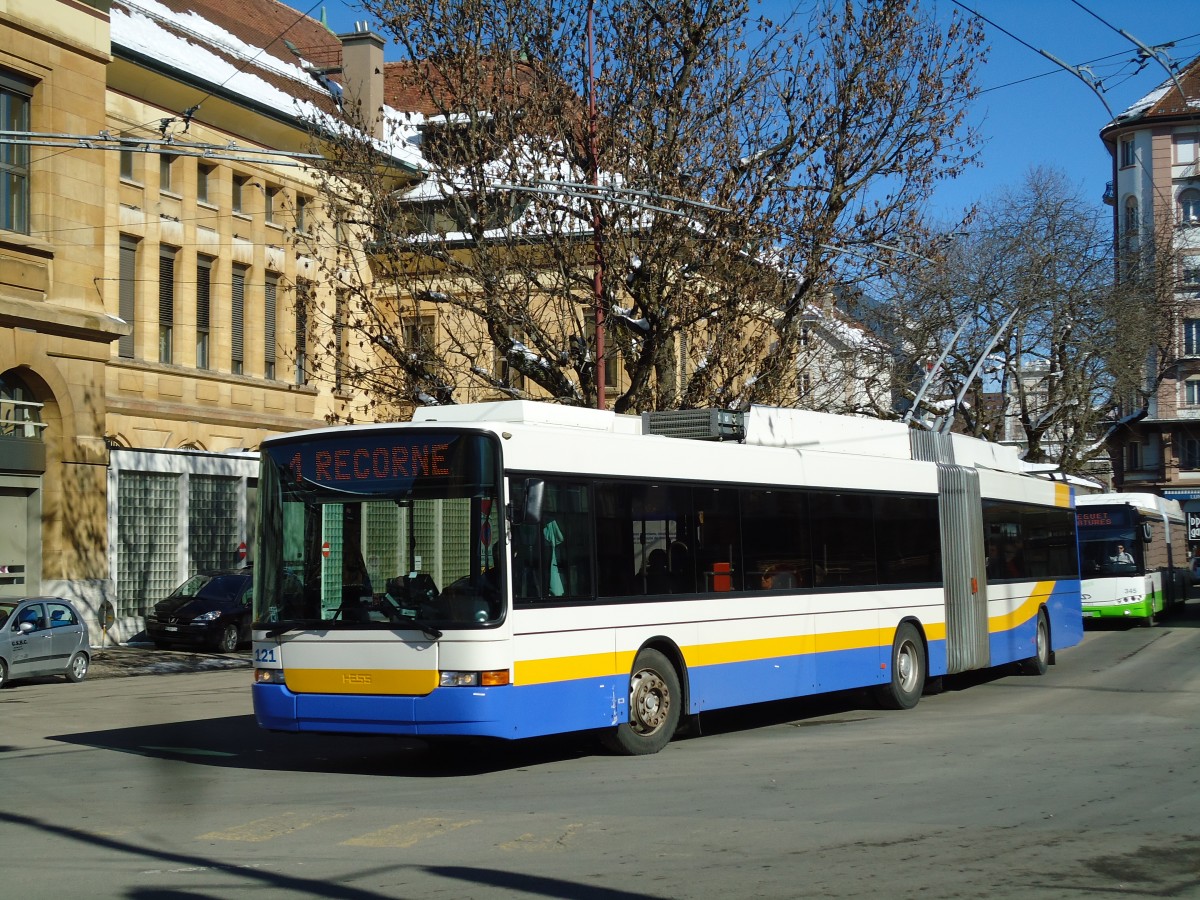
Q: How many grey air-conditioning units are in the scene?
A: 1